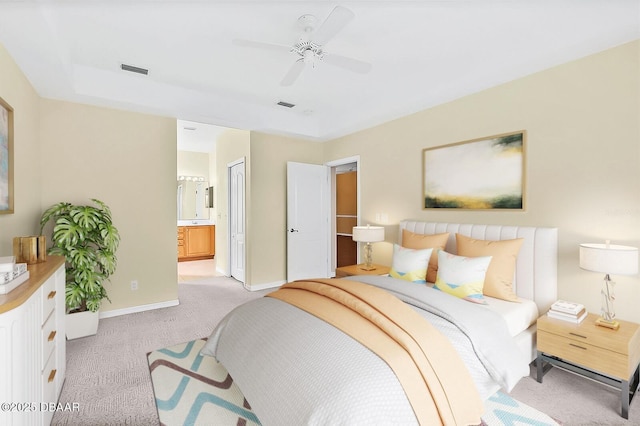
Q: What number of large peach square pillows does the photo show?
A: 2